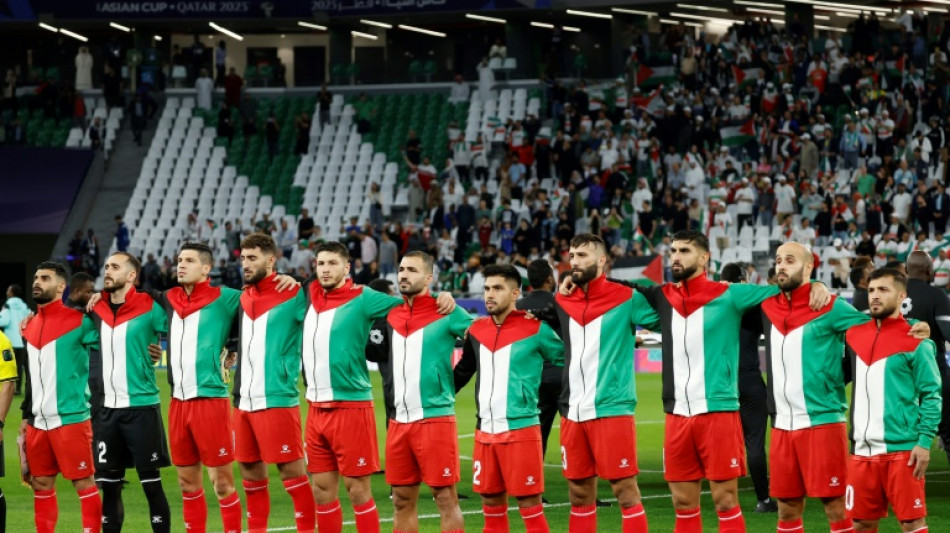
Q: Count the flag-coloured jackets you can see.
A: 11